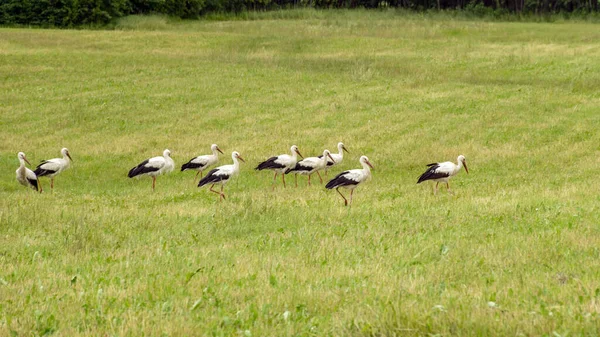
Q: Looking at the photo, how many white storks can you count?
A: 10